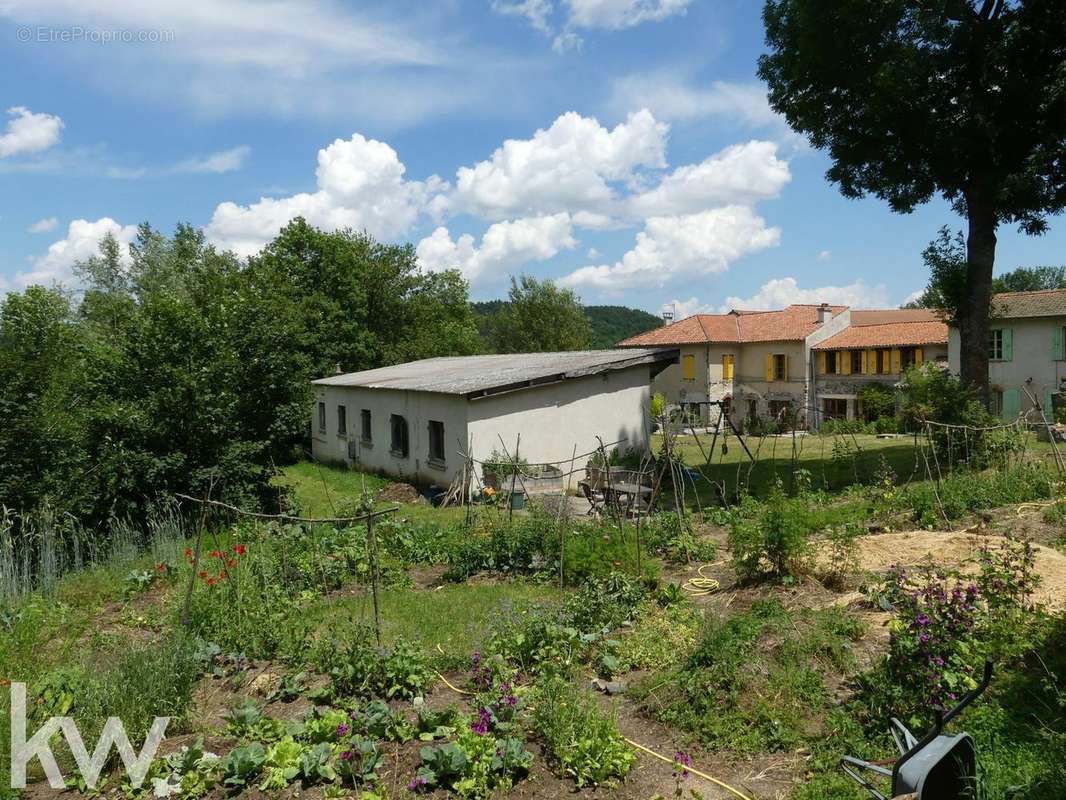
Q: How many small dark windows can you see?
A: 5